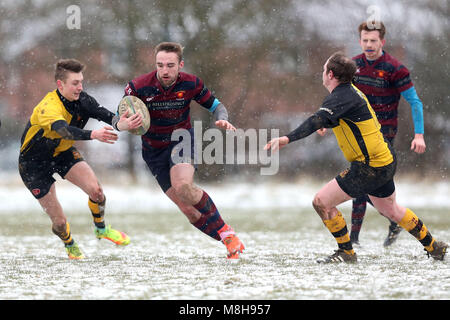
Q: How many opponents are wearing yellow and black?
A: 2